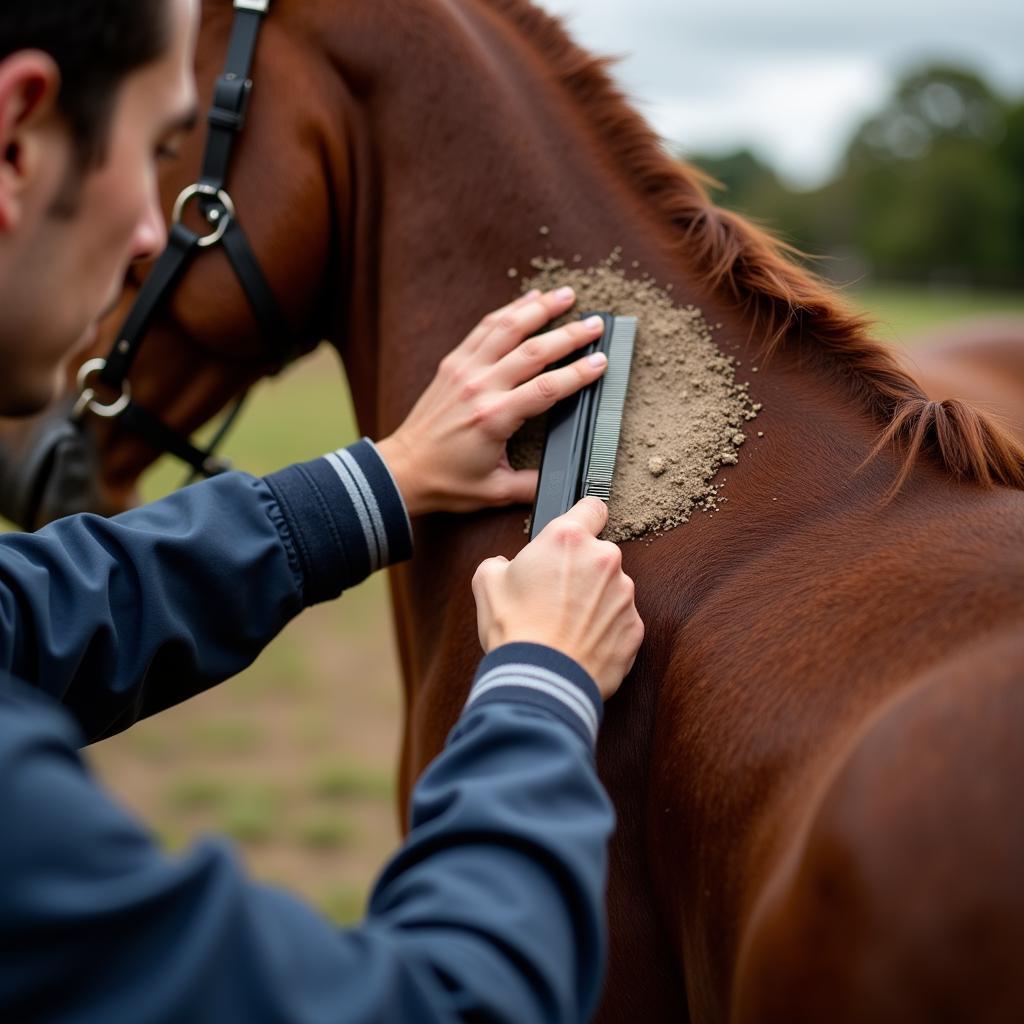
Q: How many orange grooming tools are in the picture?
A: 0